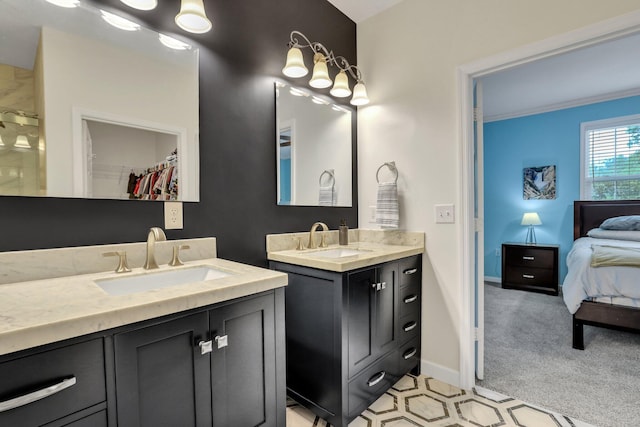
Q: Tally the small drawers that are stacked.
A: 4